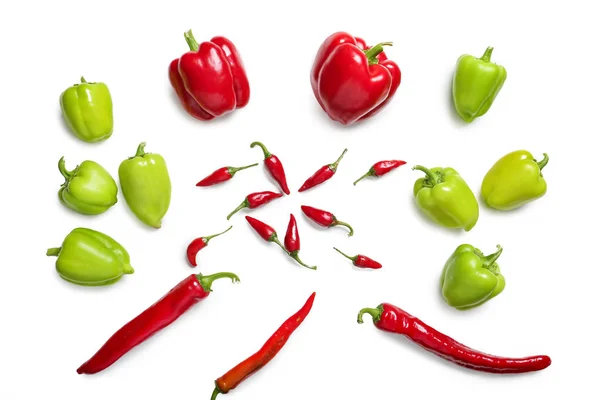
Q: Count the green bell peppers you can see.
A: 8